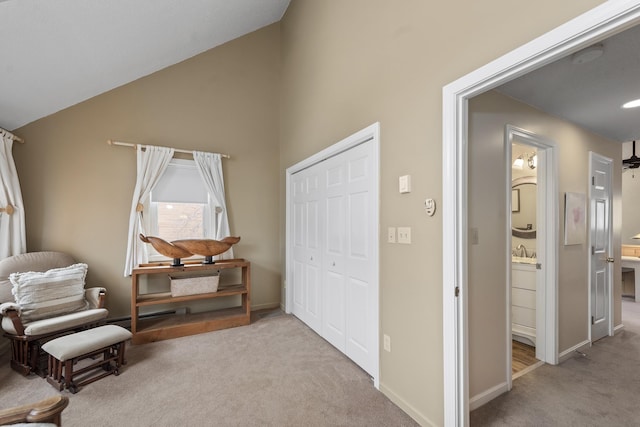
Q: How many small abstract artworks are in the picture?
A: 1